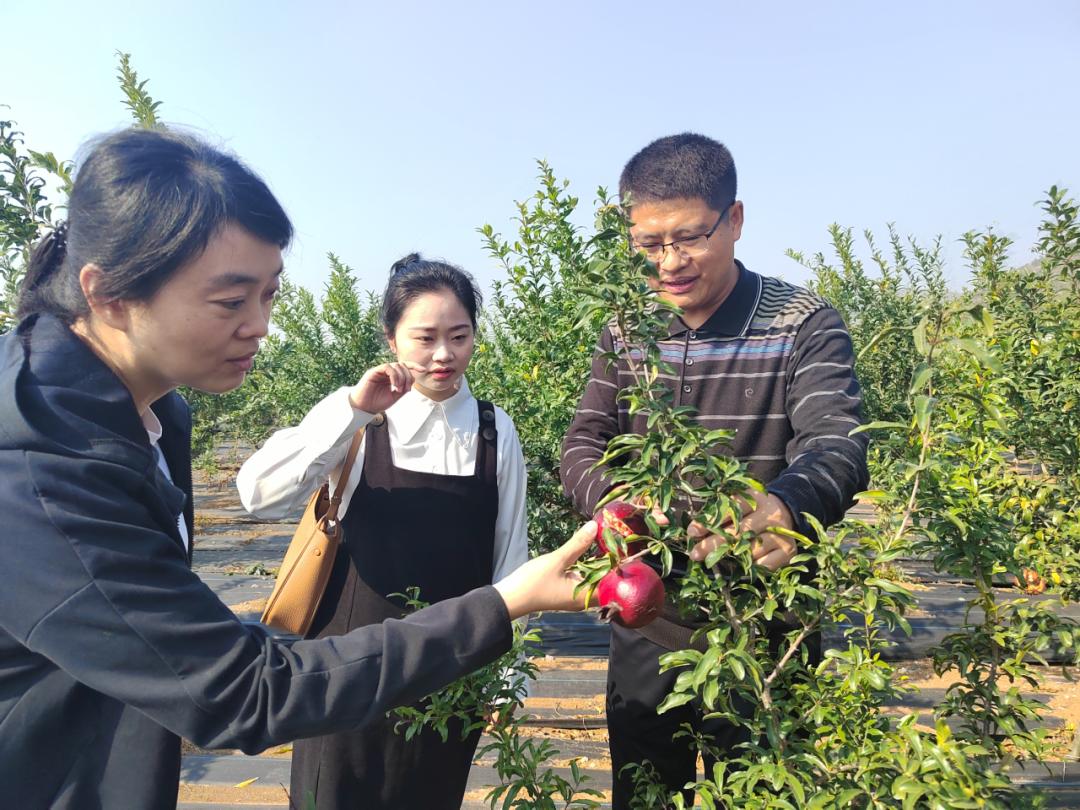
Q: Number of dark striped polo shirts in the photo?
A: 1